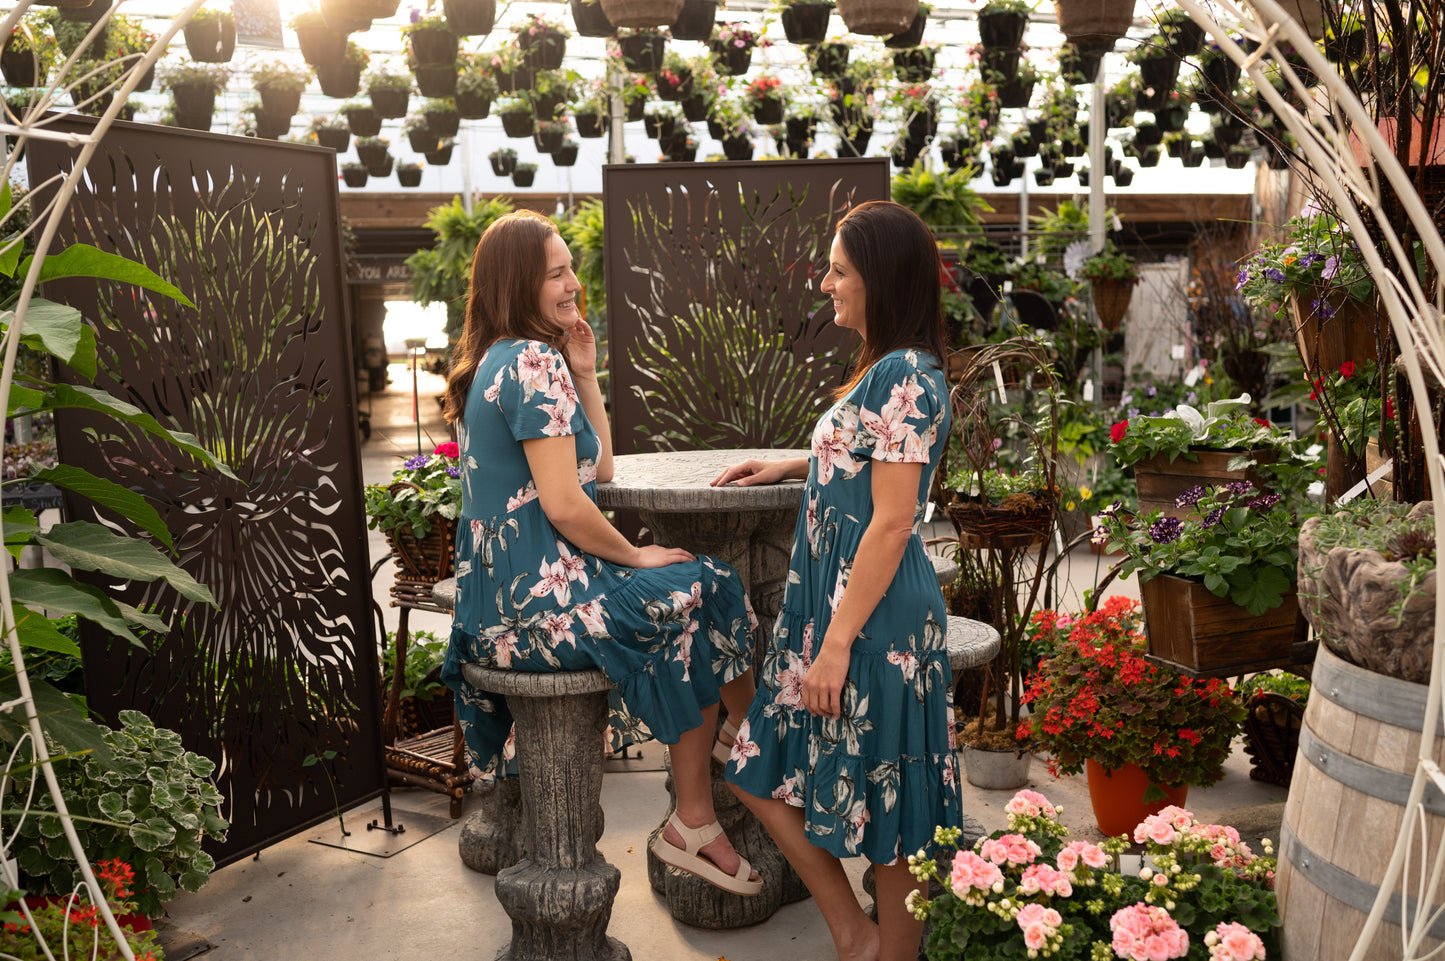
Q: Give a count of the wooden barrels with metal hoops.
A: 1